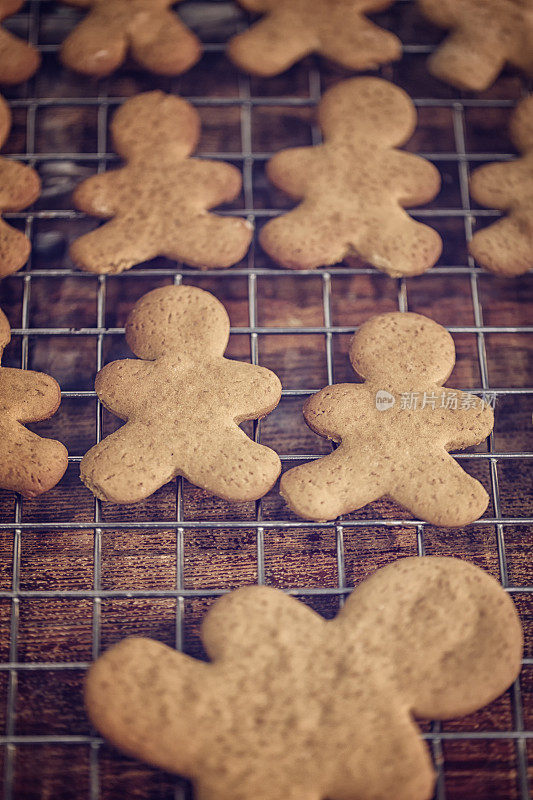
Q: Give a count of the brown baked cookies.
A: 12